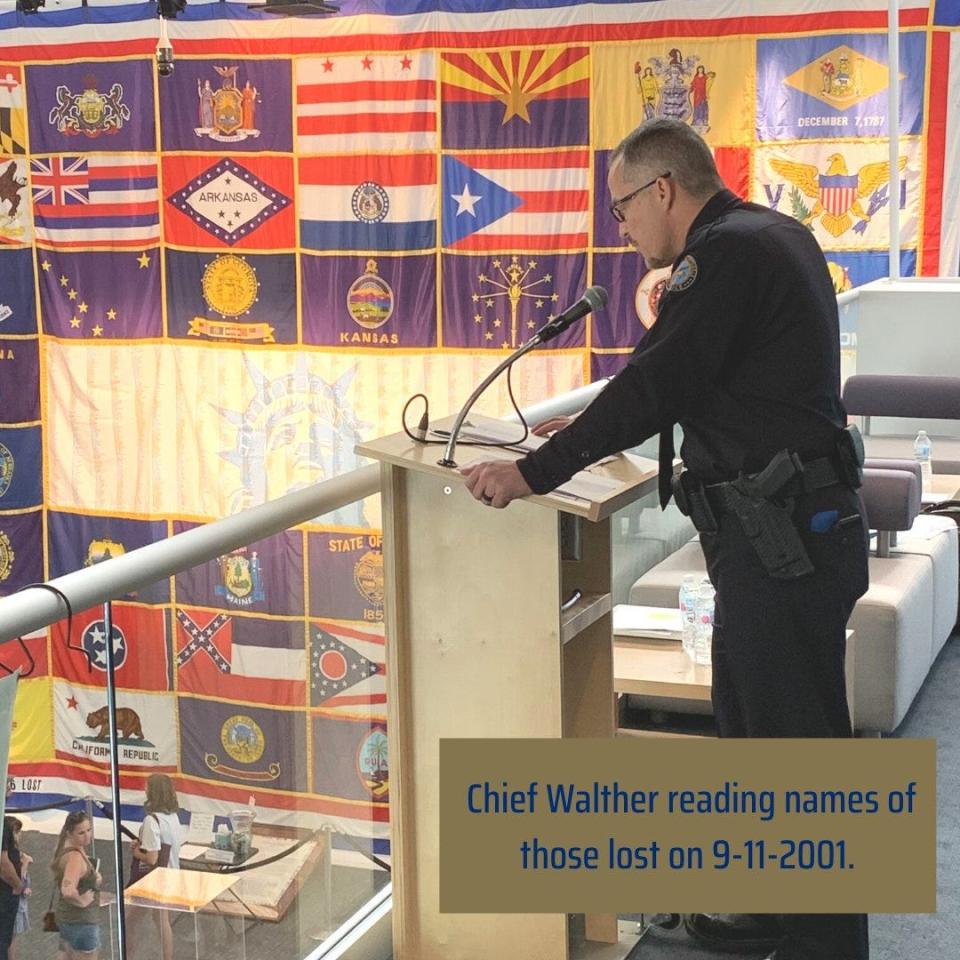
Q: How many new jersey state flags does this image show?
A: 1